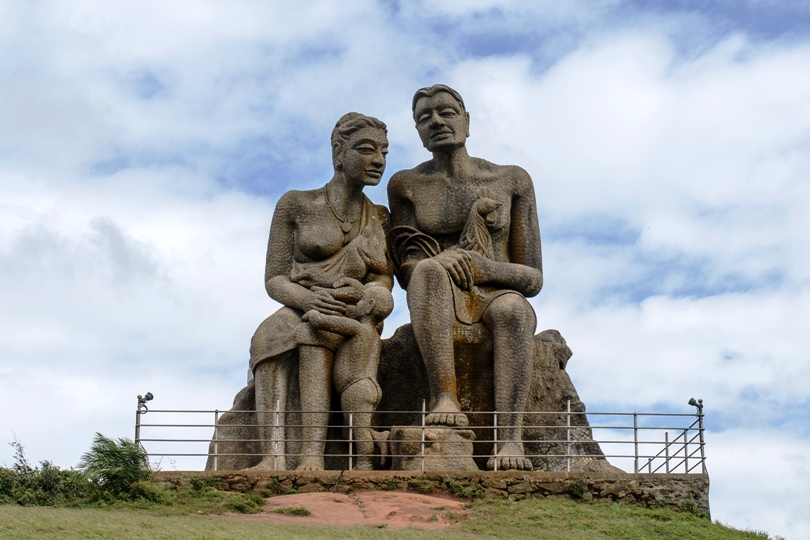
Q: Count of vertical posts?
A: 12